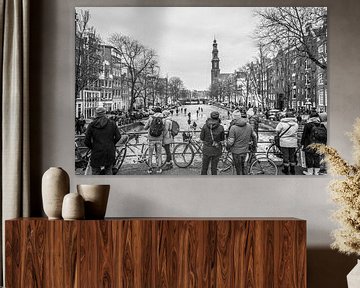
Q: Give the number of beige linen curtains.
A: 1